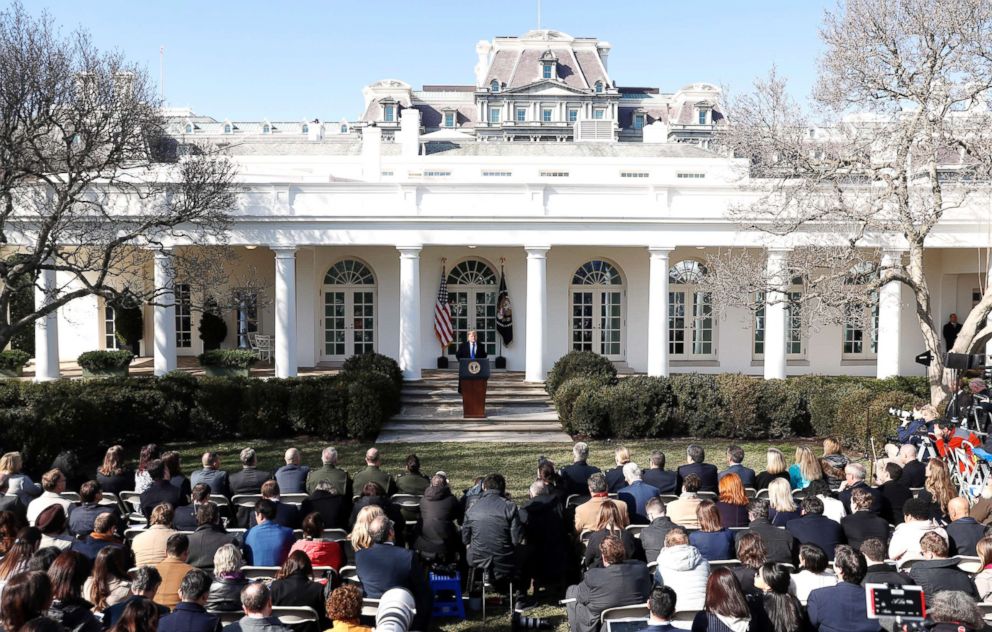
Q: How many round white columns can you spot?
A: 8